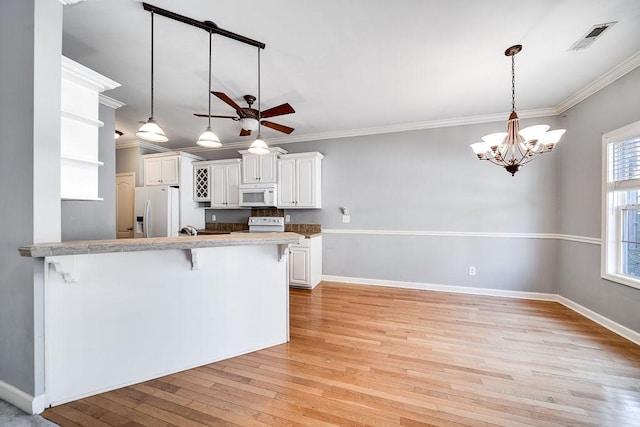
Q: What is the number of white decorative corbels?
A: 3